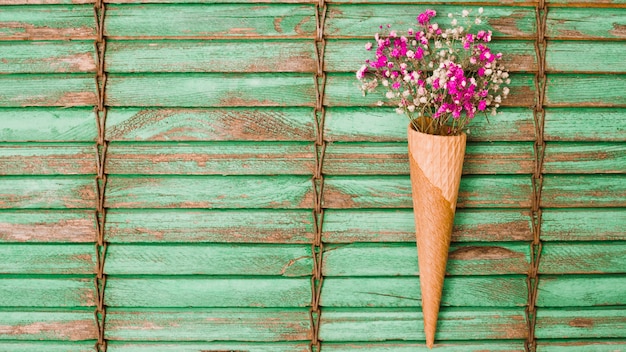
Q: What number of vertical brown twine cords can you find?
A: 3